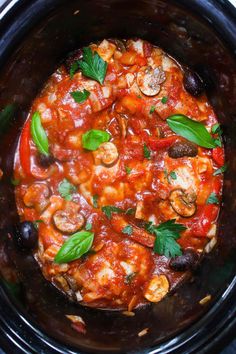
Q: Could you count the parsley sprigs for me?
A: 2